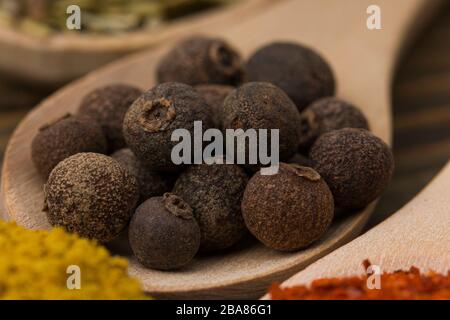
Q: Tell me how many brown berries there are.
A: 14